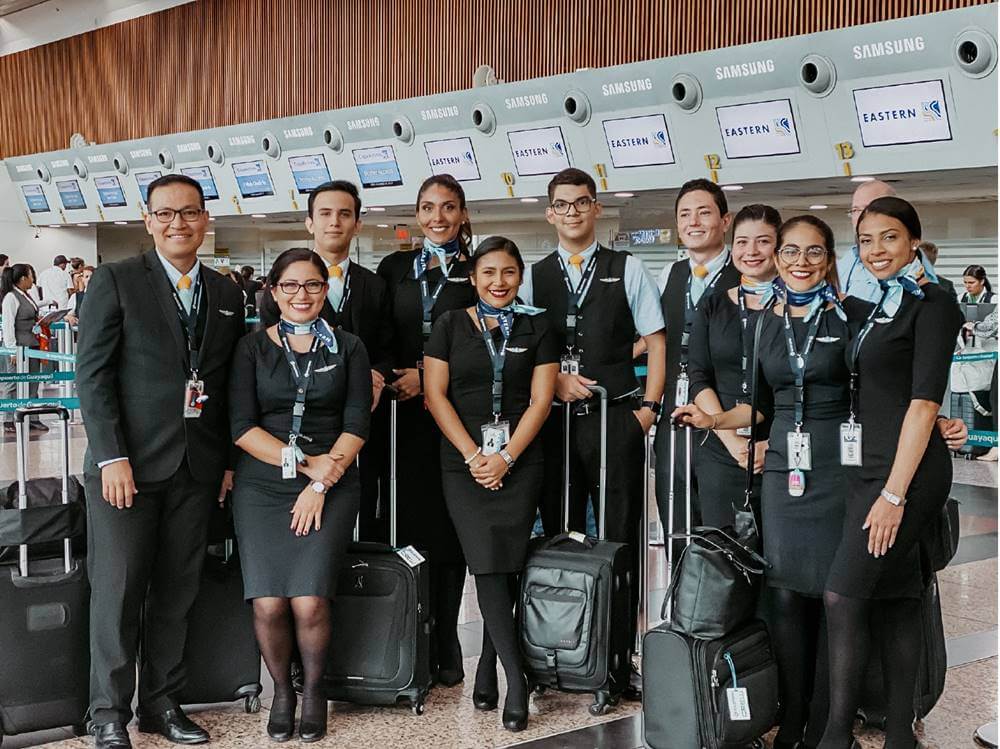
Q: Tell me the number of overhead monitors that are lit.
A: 13